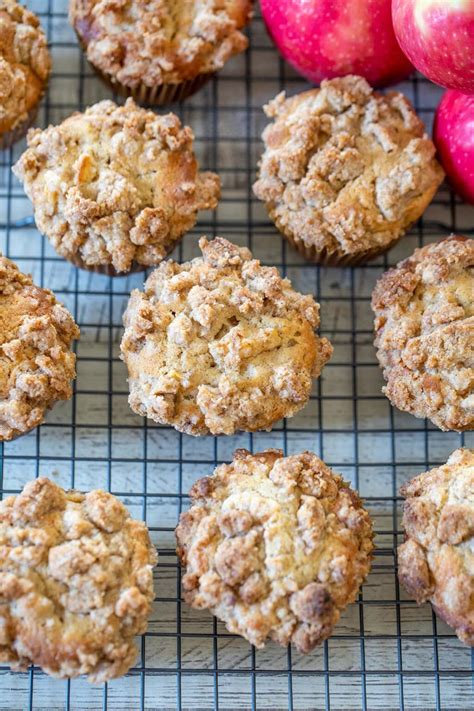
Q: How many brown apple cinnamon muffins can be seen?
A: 10